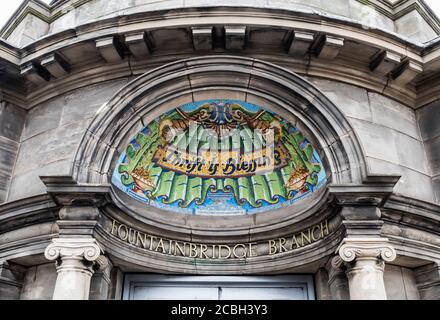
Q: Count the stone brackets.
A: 10